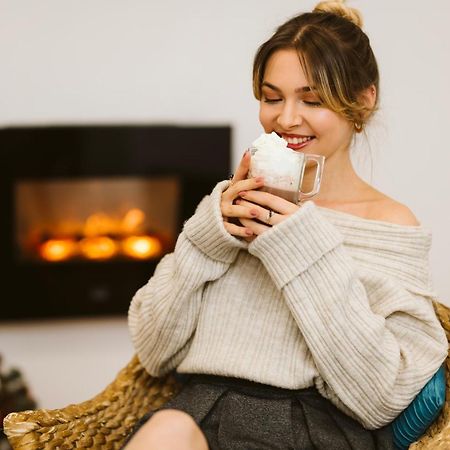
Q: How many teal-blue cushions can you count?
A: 1